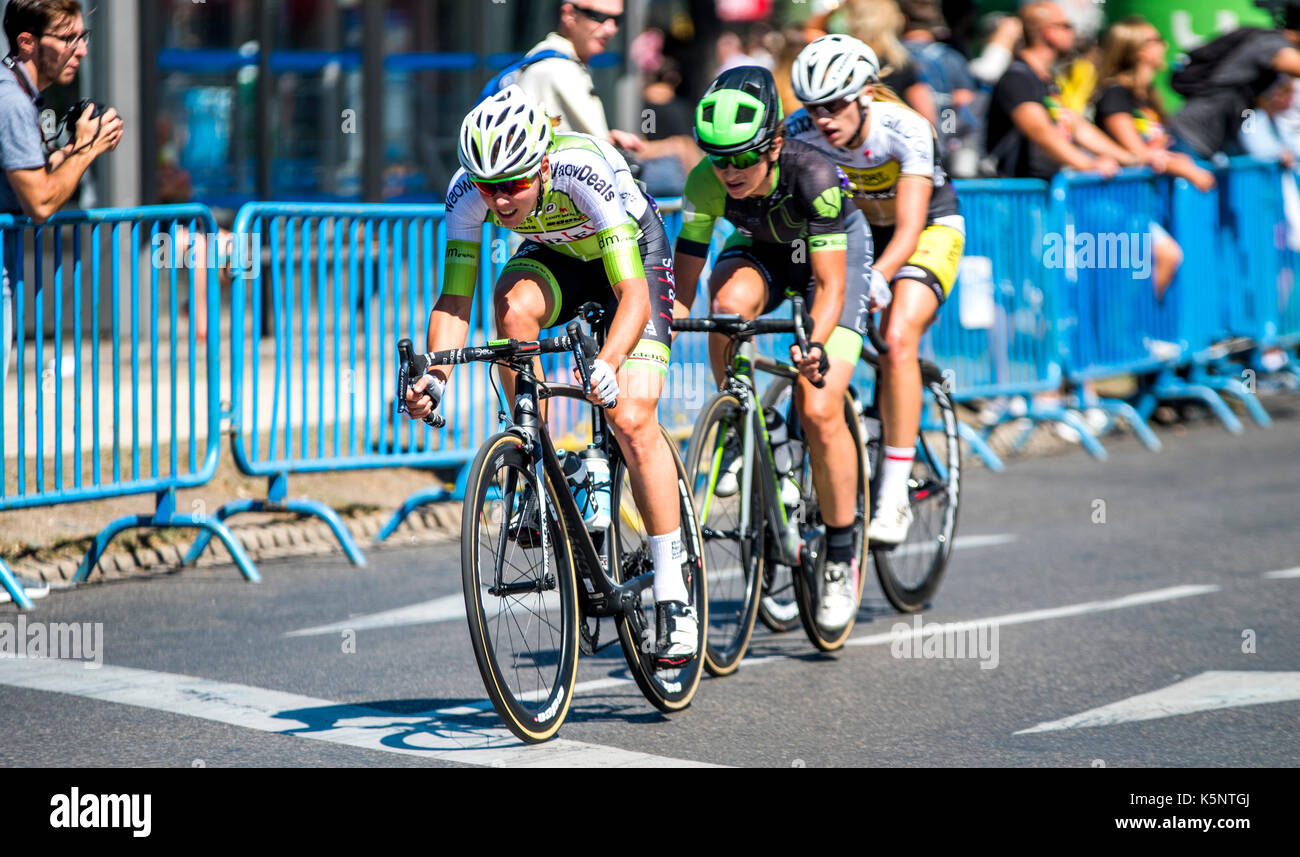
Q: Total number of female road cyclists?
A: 3